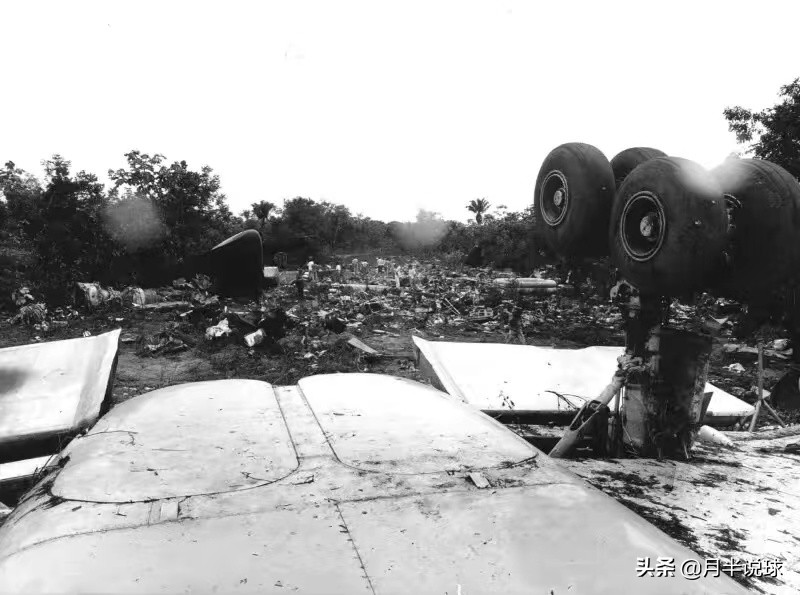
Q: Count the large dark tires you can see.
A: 4